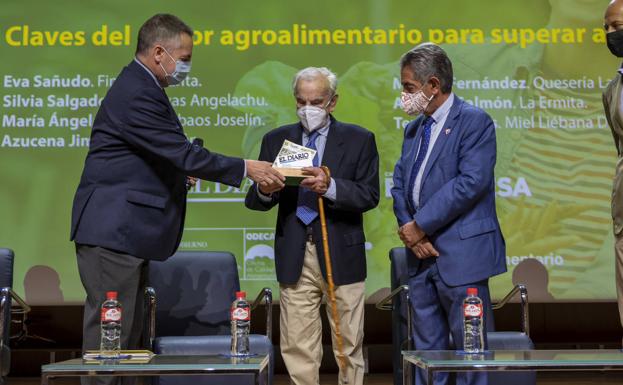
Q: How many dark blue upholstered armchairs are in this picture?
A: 3